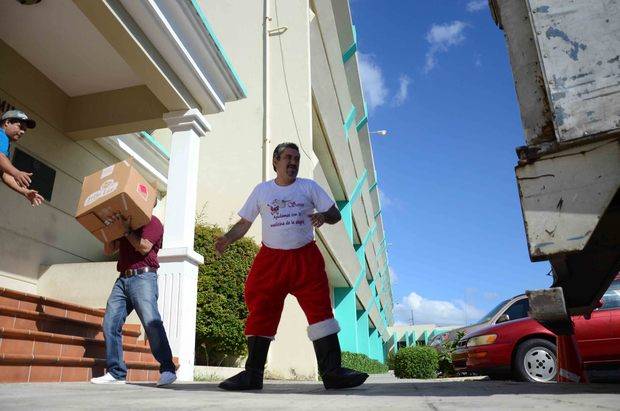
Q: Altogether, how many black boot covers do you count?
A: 2